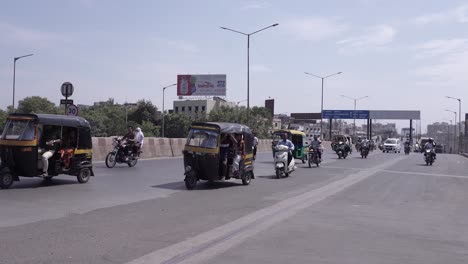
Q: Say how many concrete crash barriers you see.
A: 1